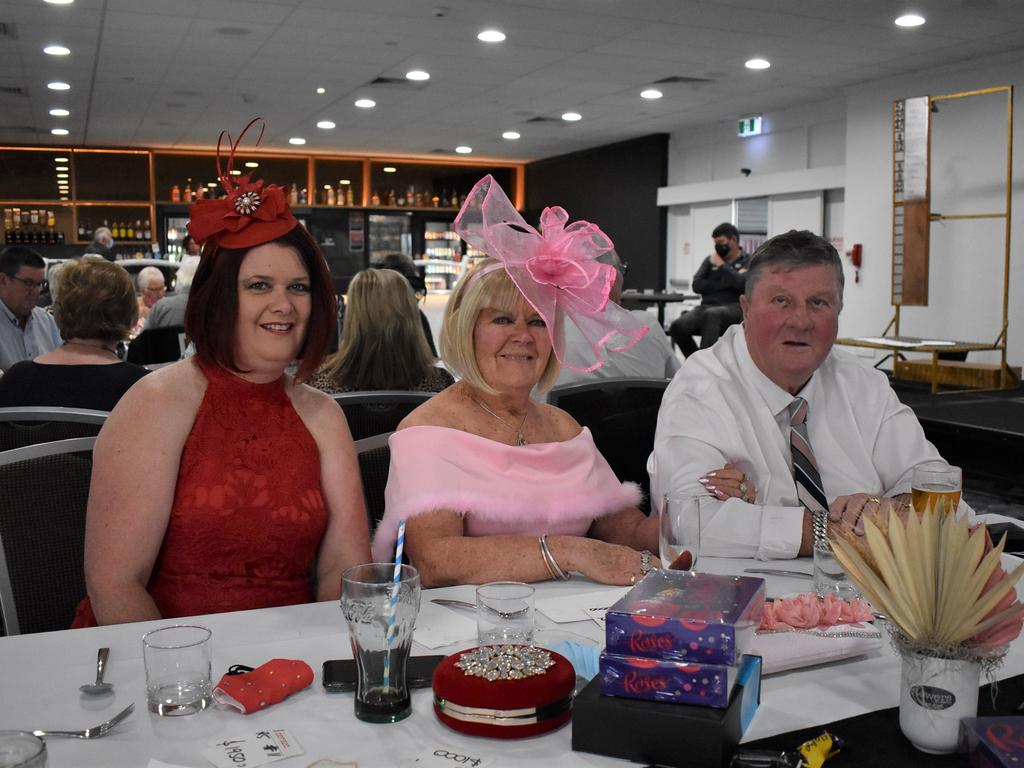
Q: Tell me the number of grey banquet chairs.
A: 5